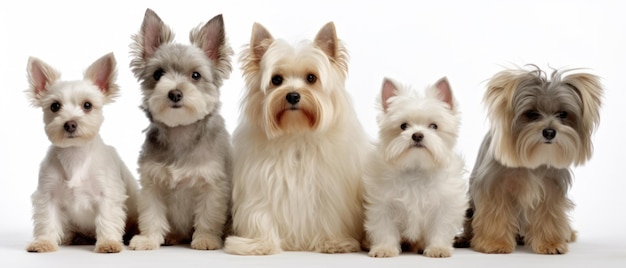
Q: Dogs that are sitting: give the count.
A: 5